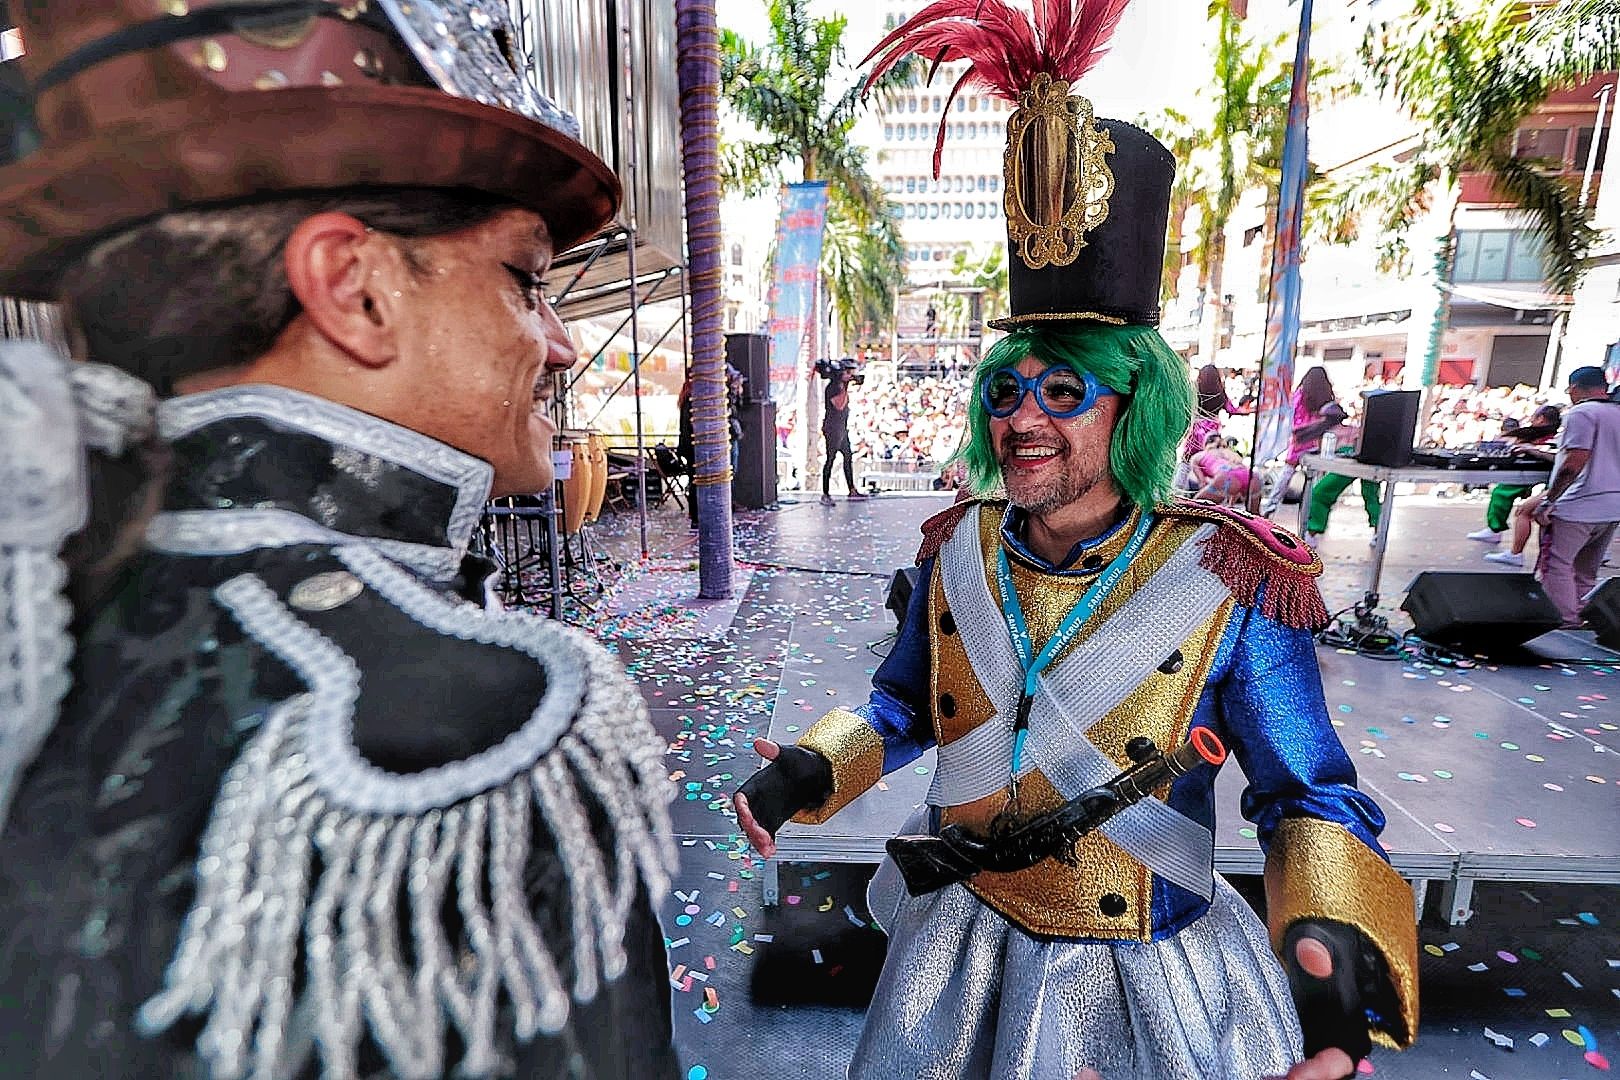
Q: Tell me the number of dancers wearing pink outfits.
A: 3